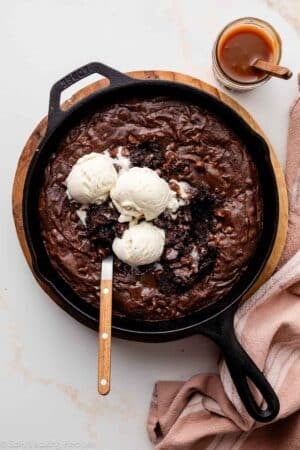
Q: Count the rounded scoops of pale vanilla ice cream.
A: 3